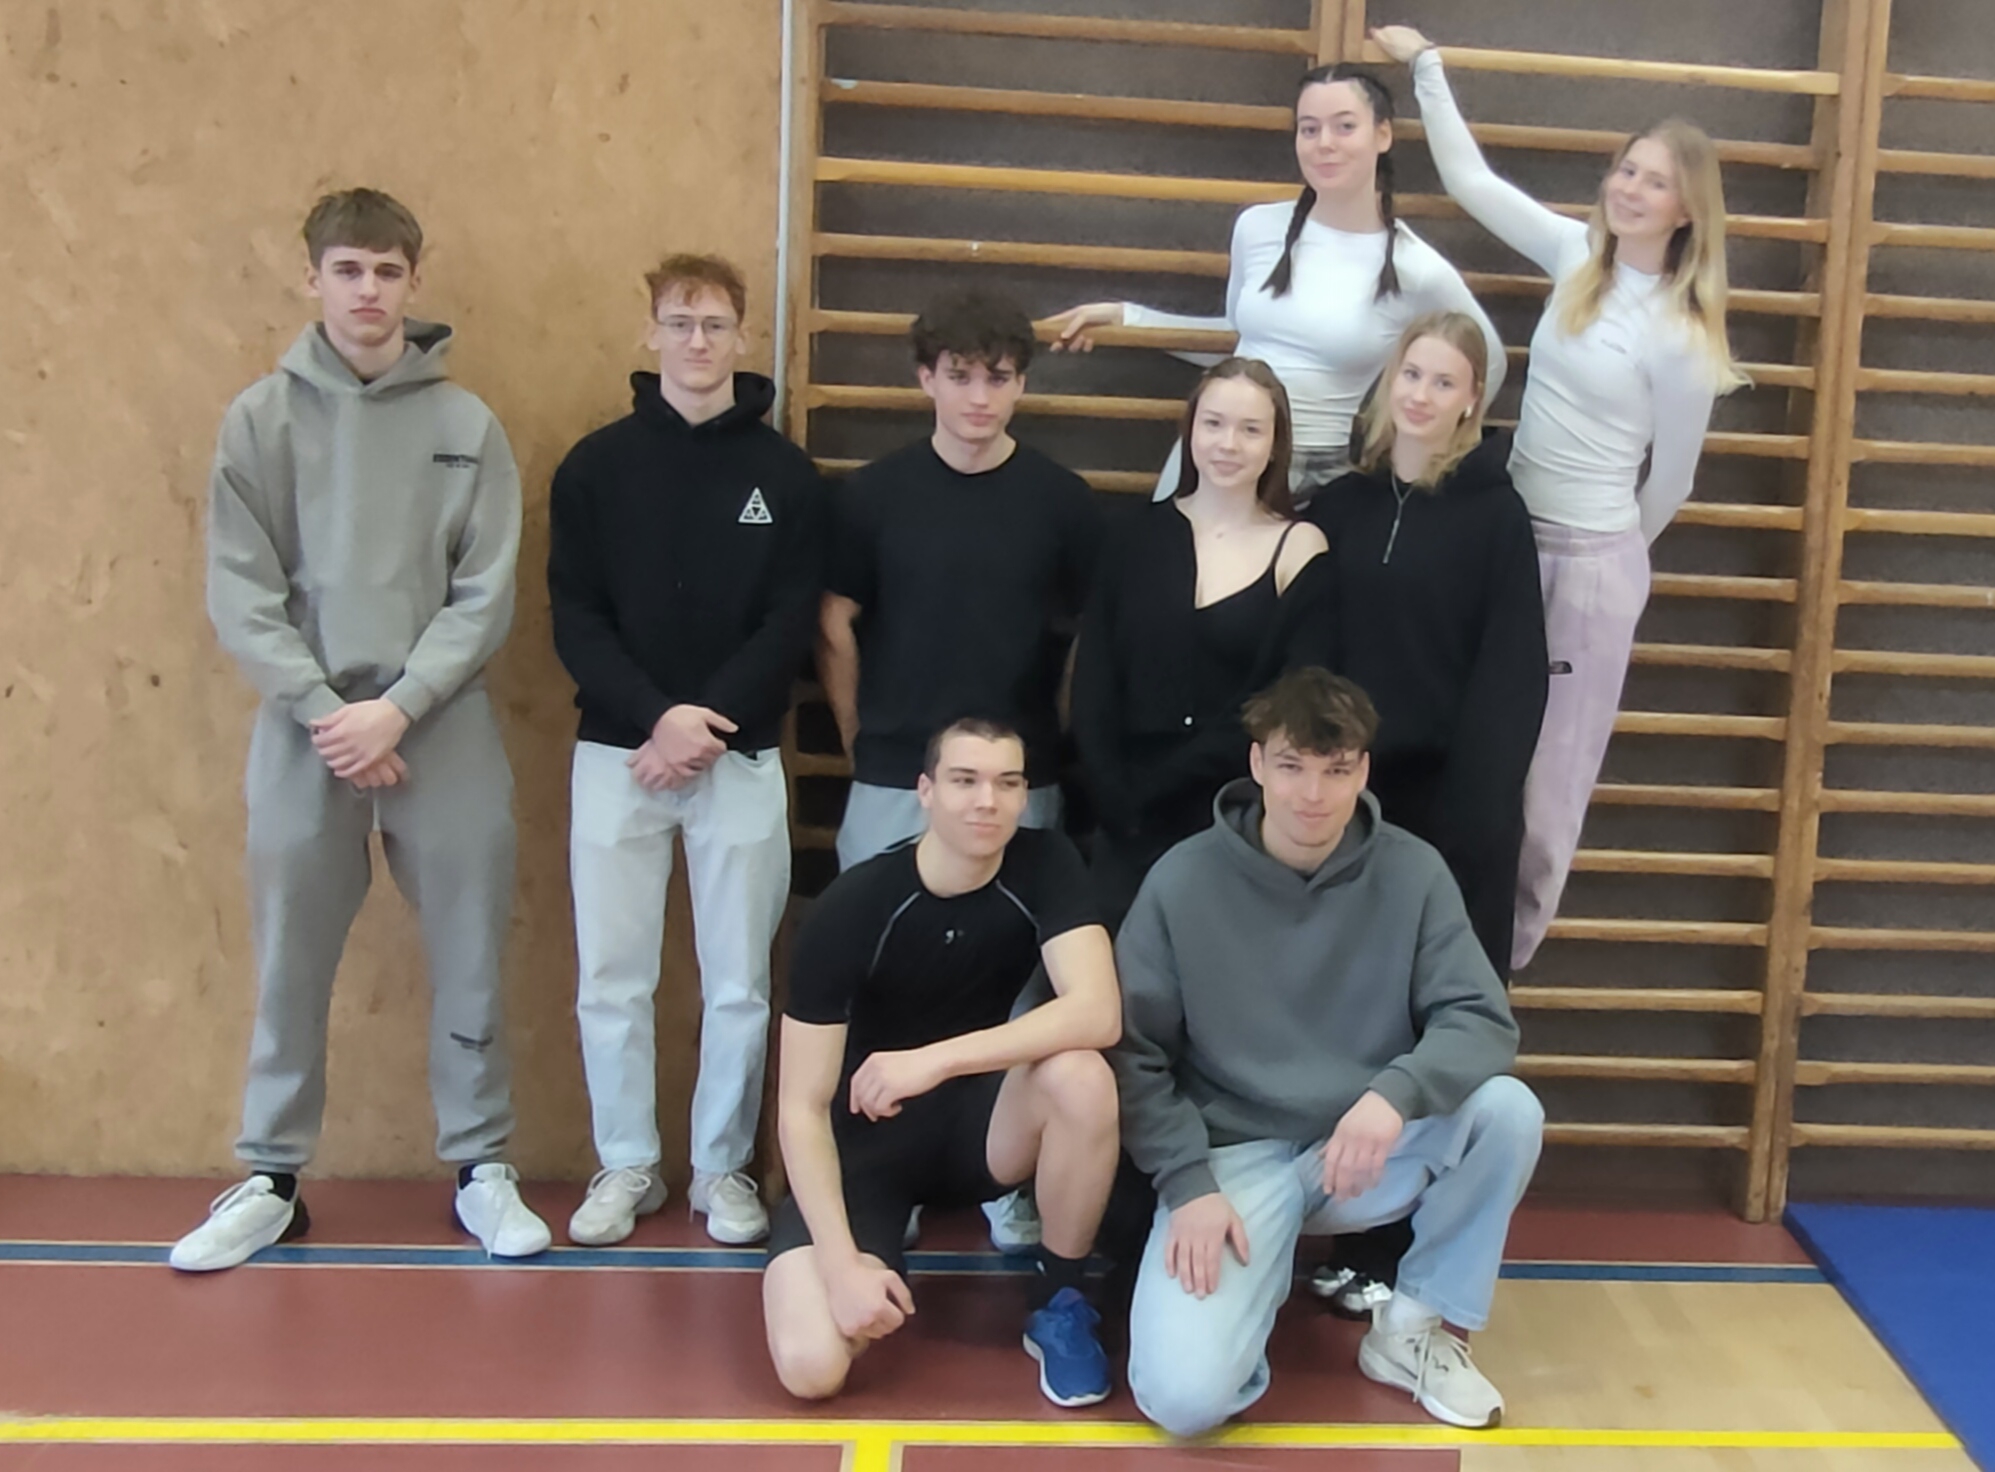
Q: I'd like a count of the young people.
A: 9